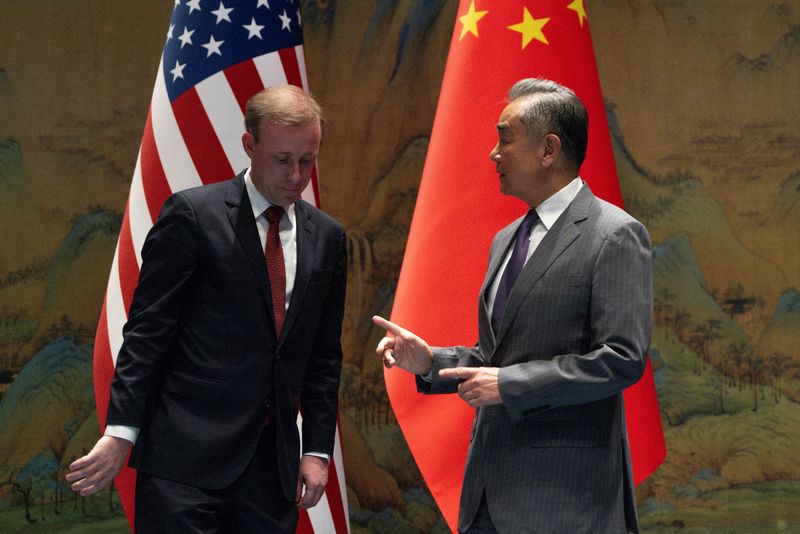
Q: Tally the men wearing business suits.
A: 2